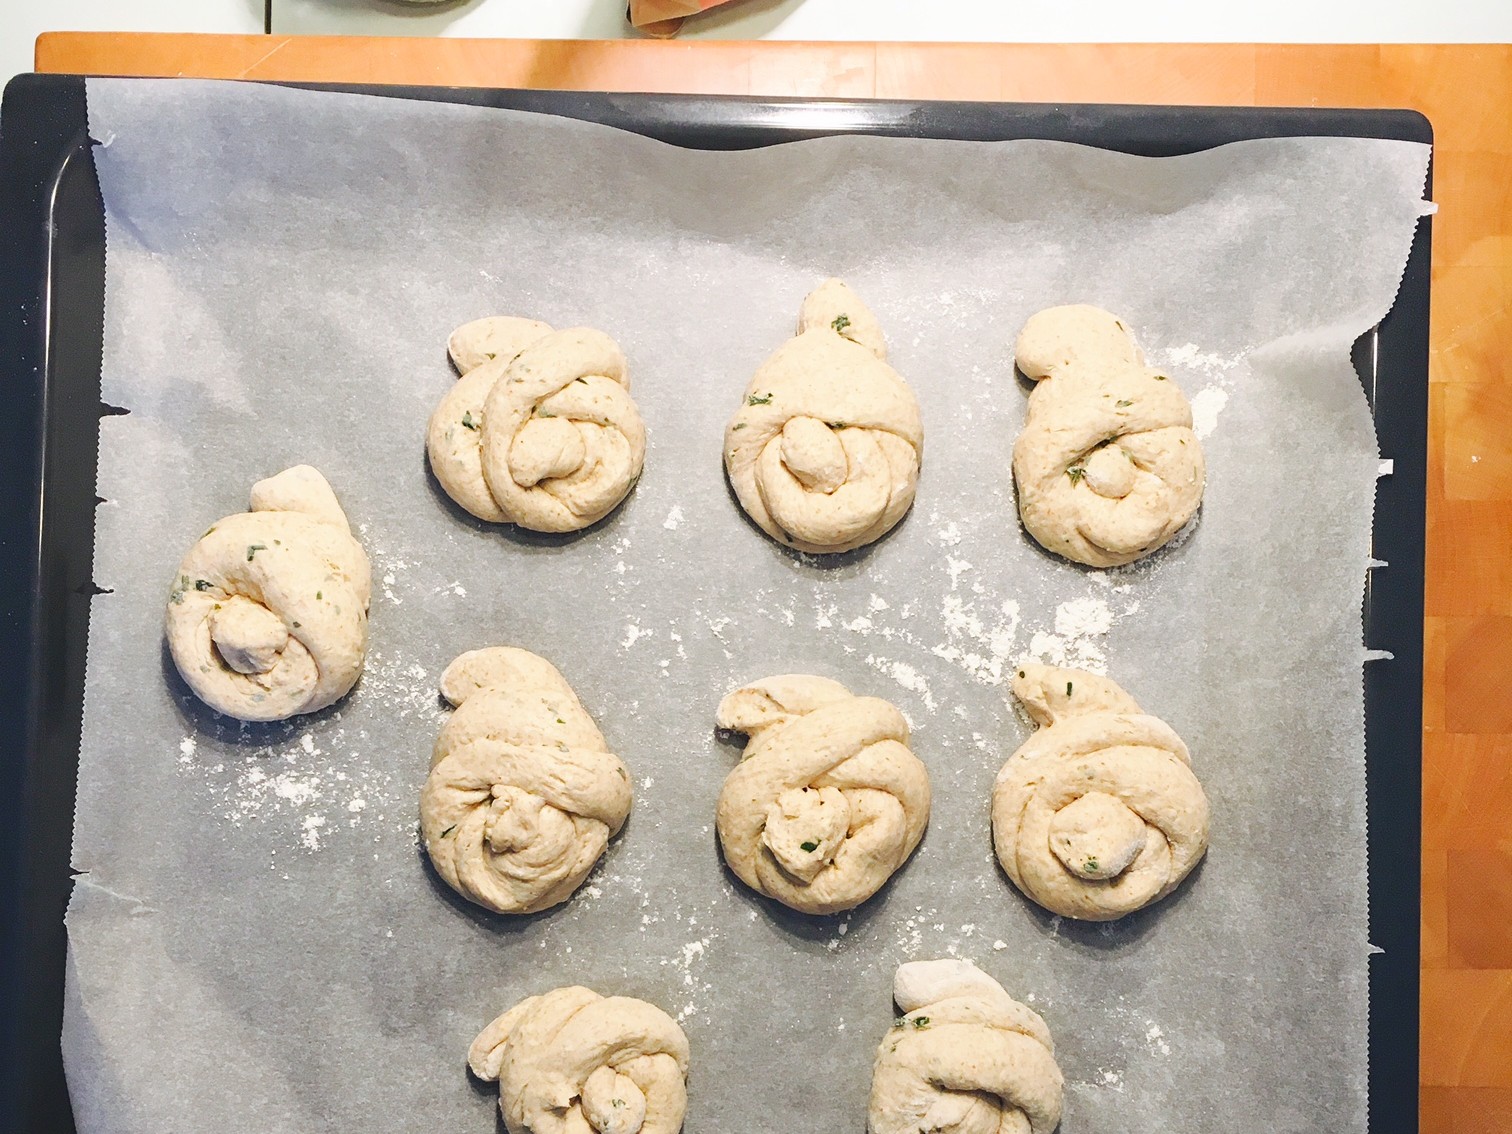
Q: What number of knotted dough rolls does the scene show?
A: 9